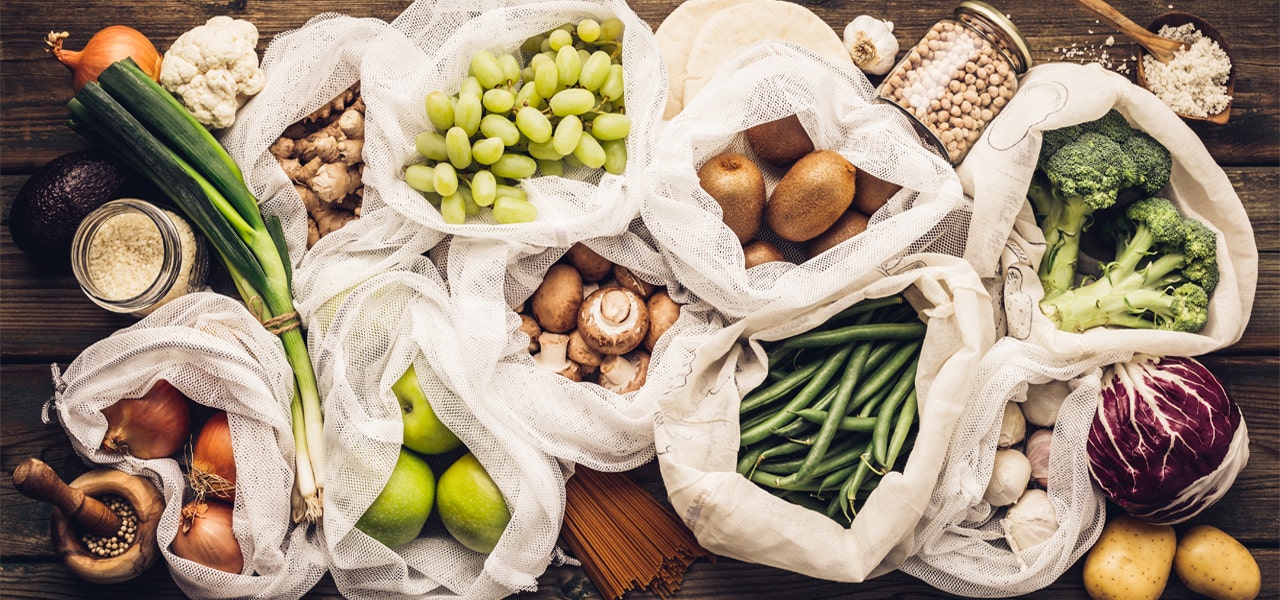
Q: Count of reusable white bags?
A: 9